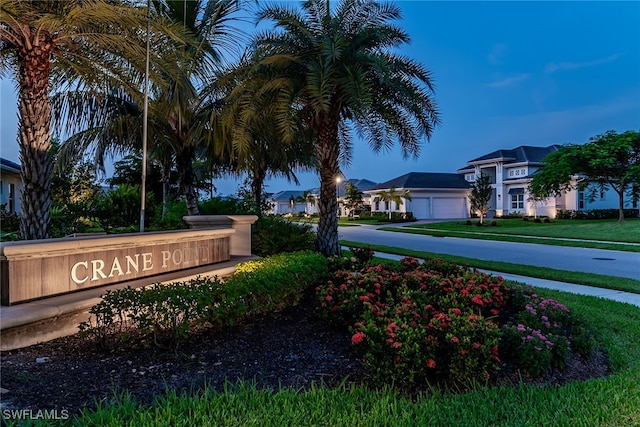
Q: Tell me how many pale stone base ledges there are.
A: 1